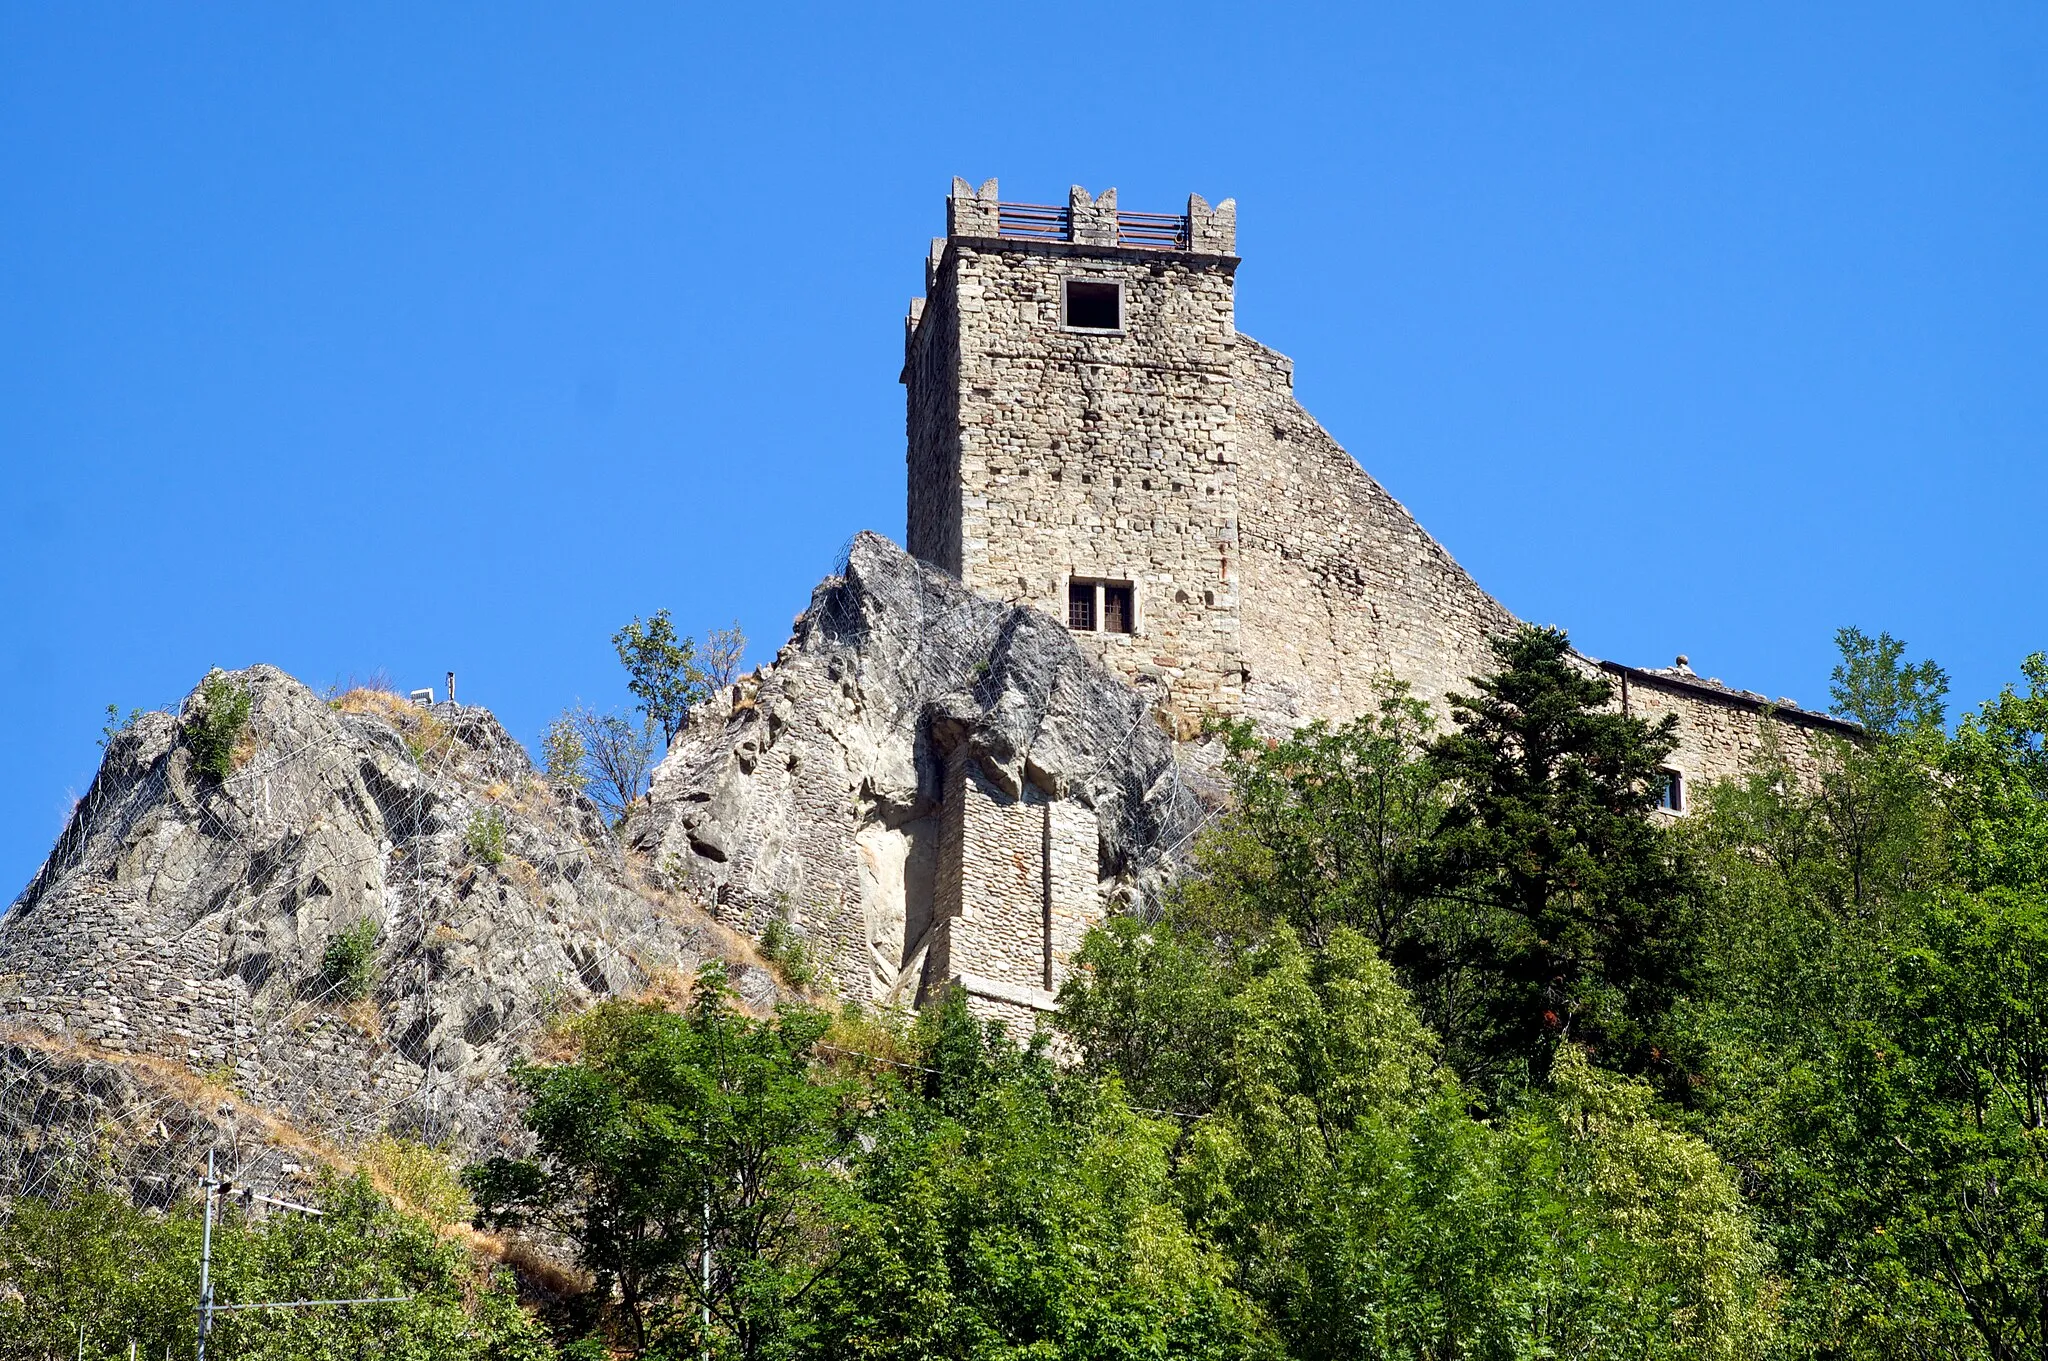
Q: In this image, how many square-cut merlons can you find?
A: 0